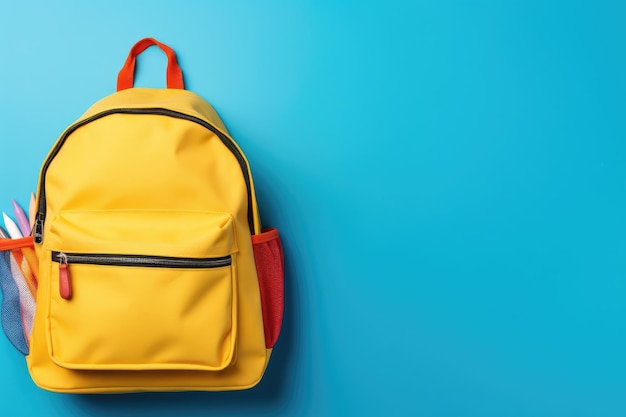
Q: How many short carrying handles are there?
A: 1